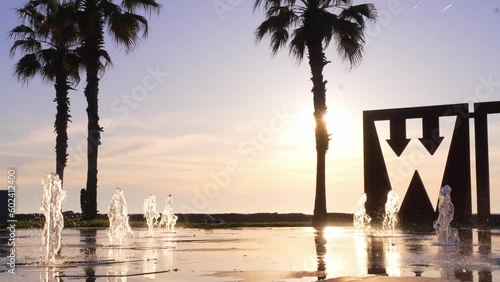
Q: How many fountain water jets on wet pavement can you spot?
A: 7